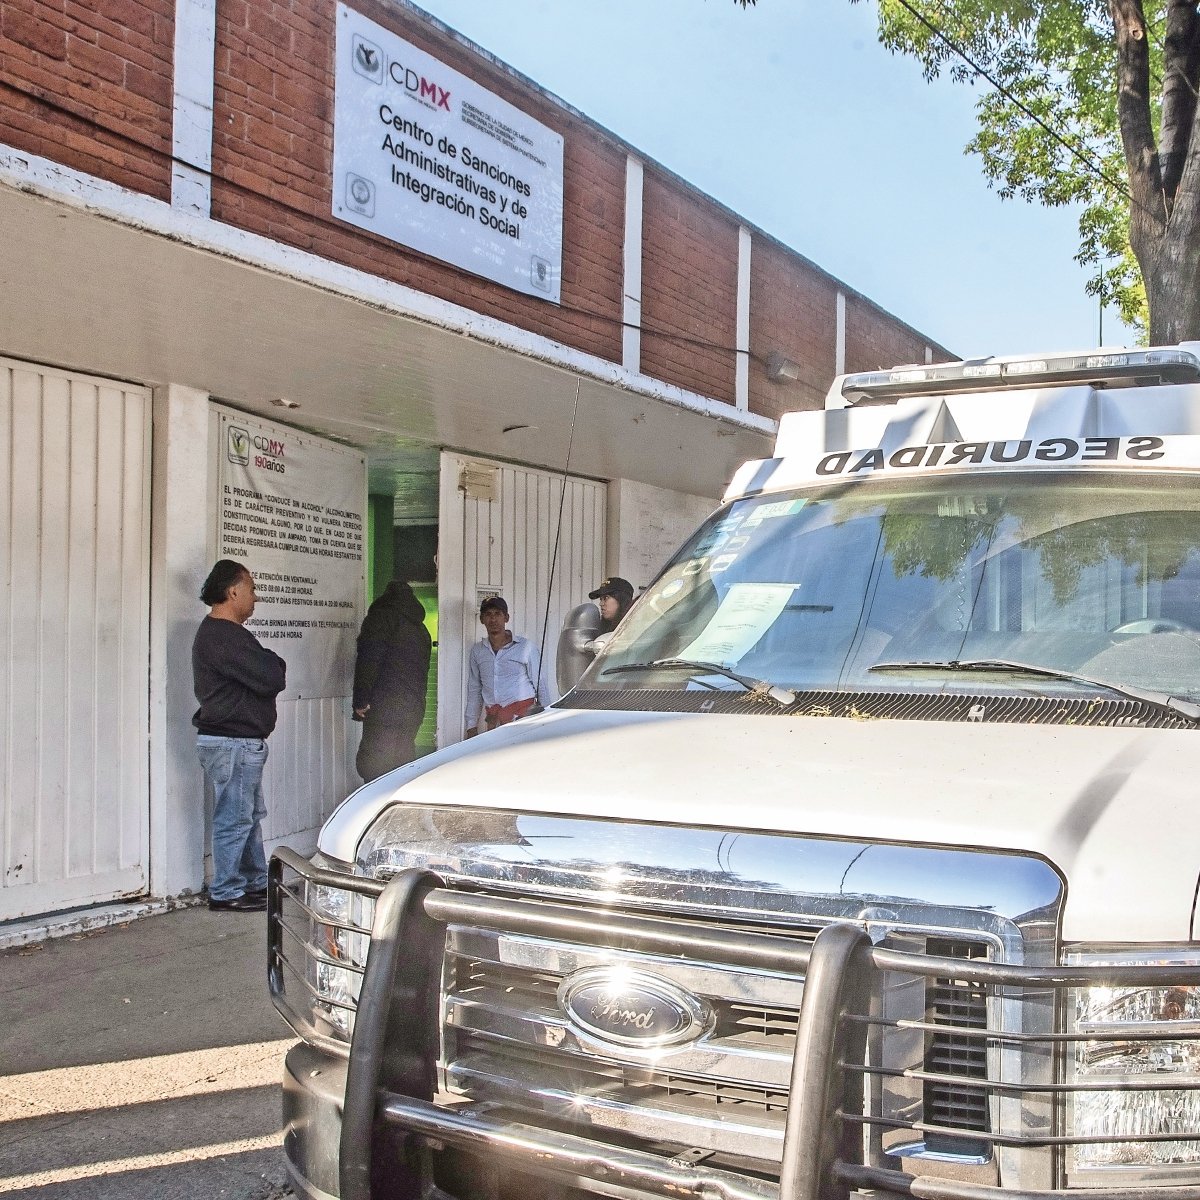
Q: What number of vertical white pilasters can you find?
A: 5